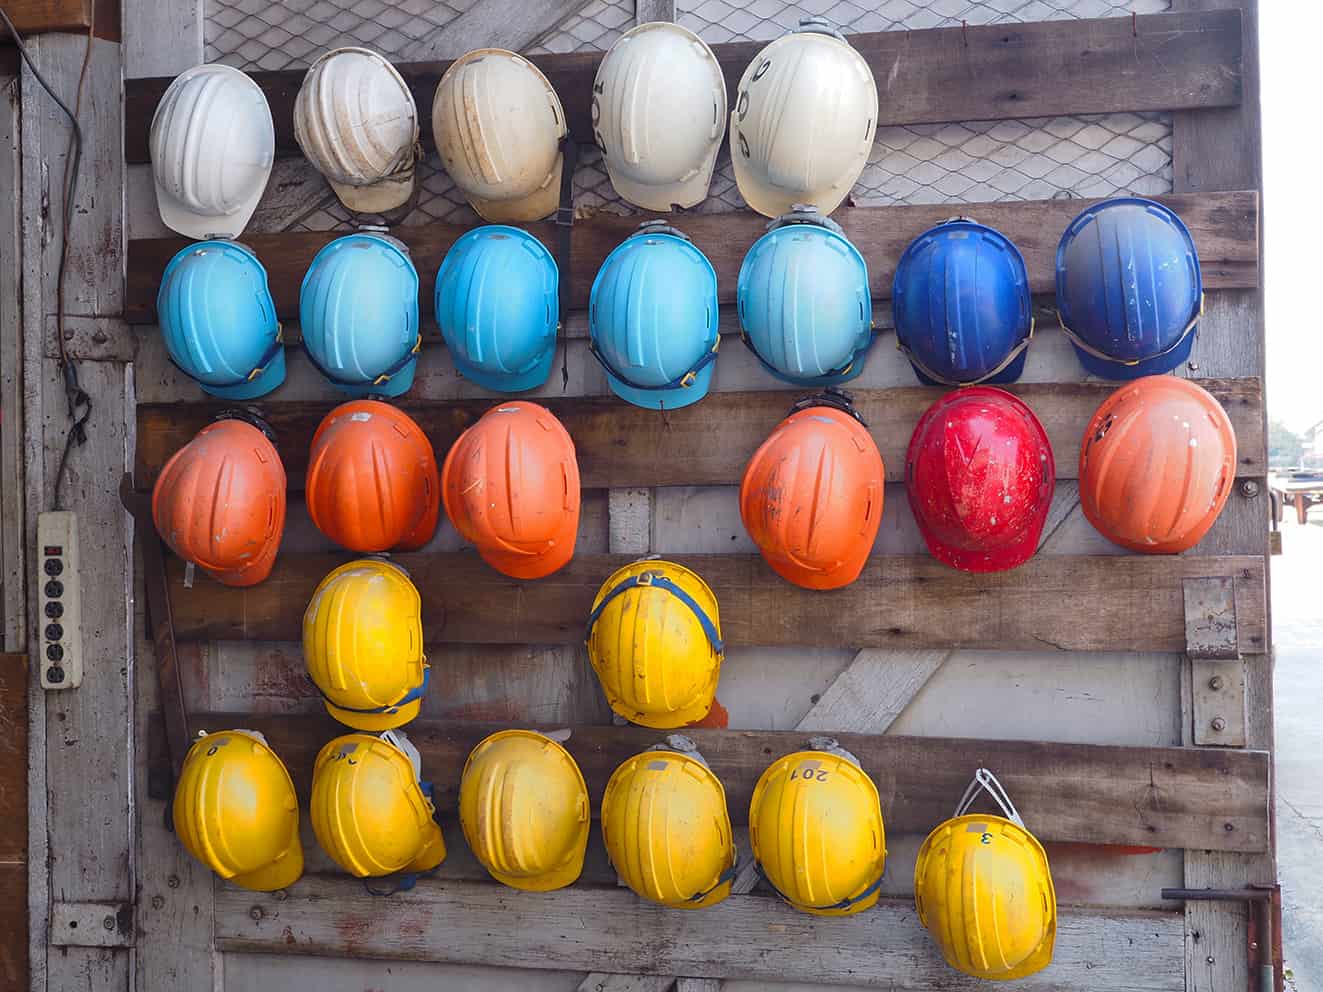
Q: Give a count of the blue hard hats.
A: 7